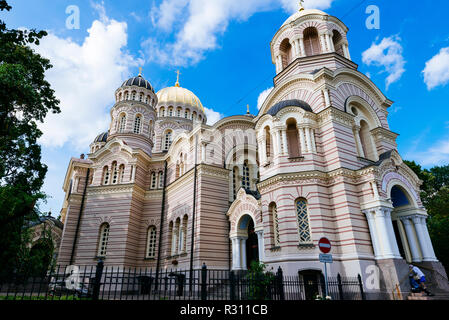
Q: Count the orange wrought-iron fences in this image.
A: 0